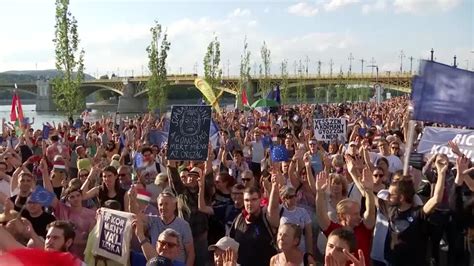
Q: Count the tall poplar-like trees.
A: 5